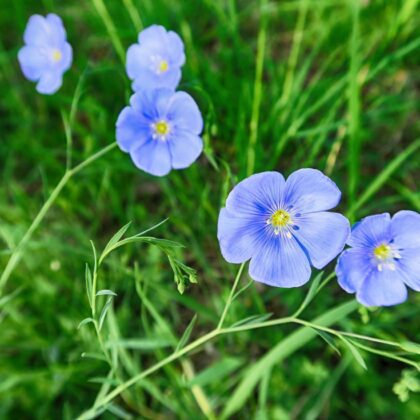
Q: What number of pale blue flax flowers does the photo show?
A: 5